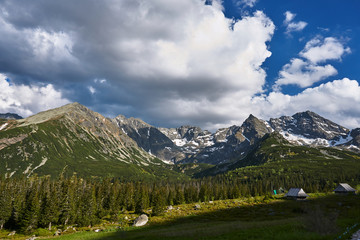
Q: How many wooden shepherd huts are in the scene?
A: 2